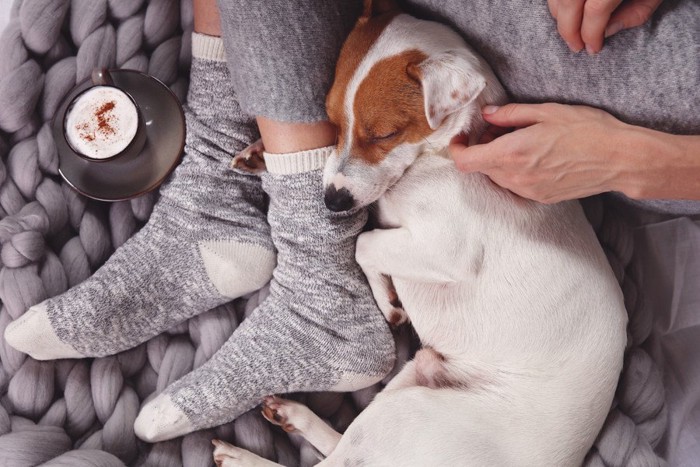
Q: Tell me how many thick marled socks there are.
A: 2